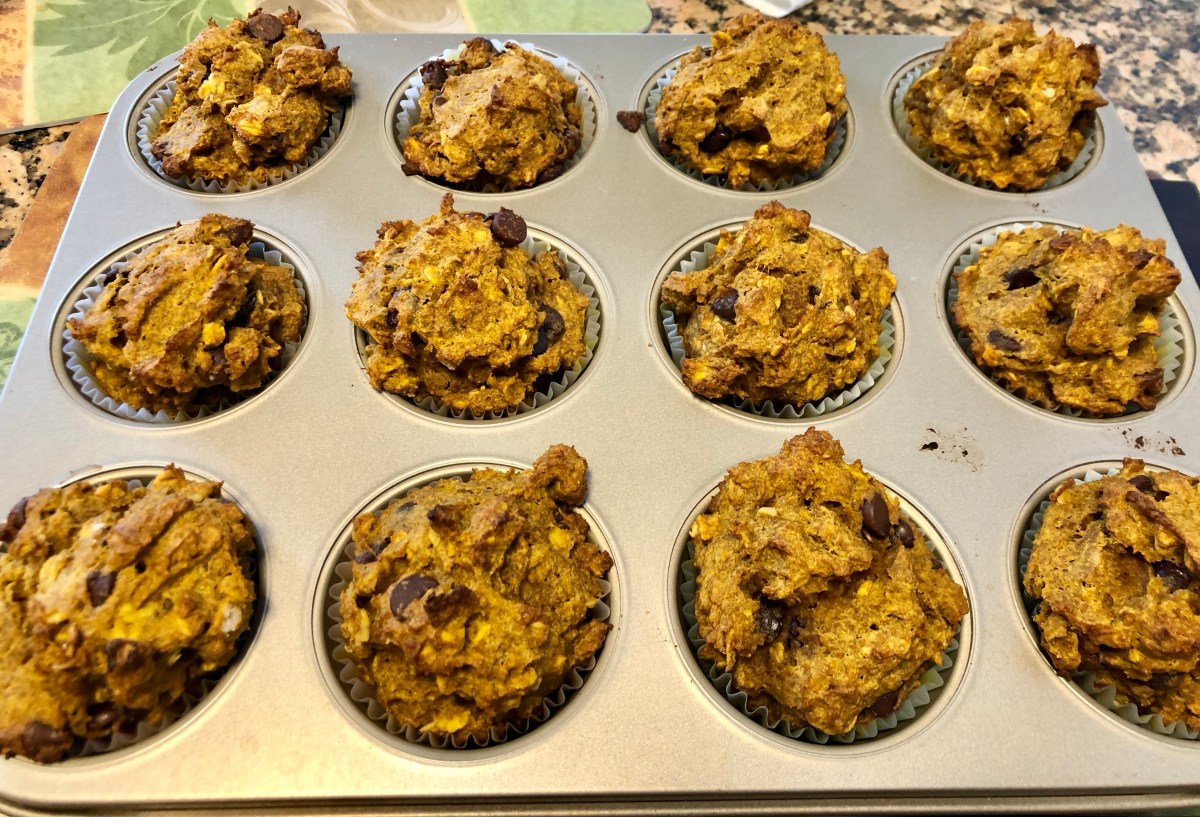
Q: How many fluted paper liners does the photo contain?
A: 12